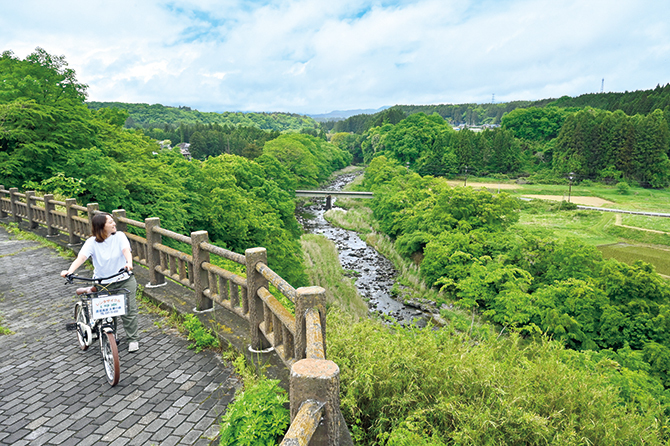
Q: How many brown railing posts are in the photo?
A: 12